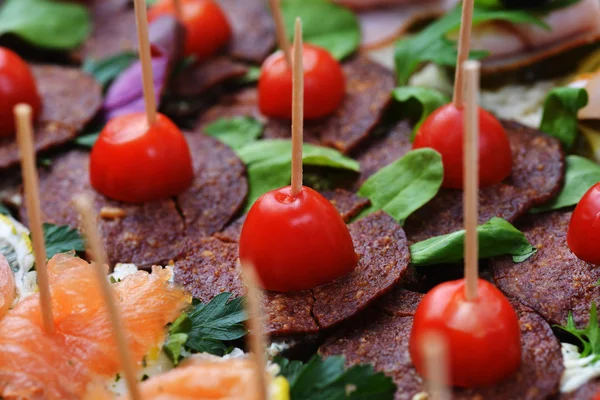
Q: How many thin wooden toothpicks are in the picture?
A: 10